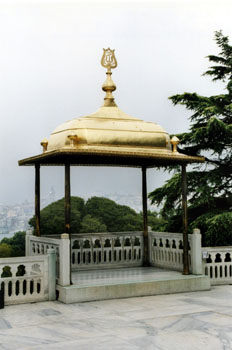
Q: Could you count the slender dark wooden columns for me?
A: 4